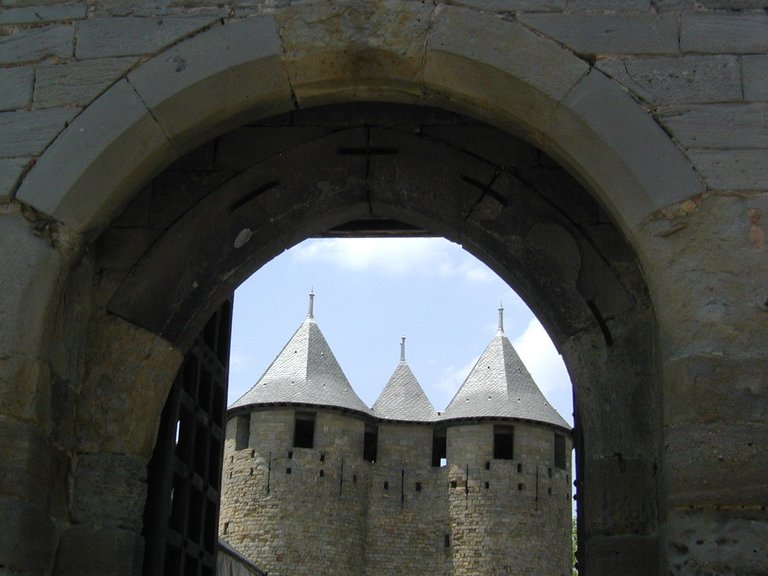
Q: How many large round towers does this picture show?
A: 2